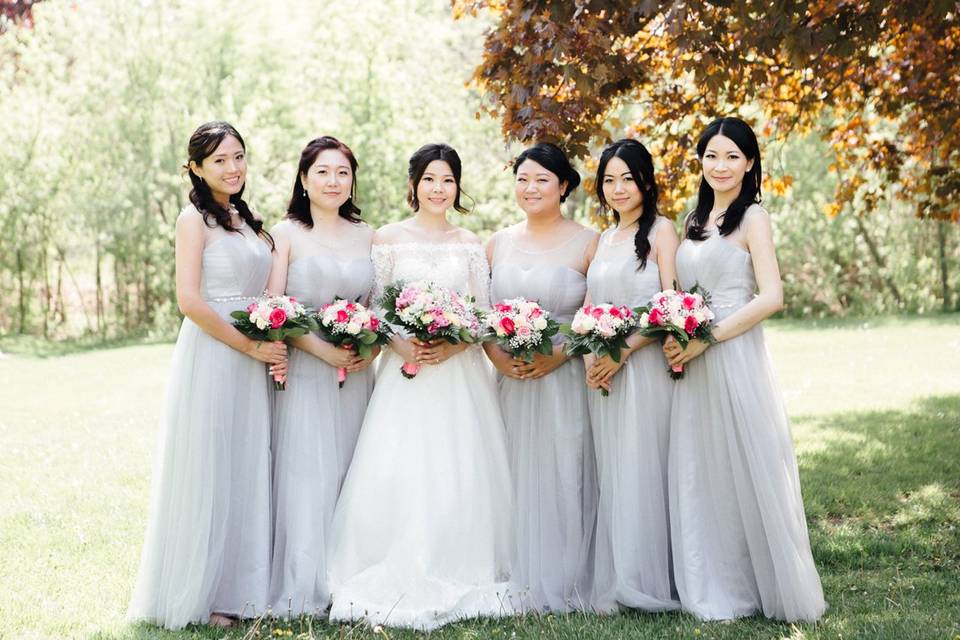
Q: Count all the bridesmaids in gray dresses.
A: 5